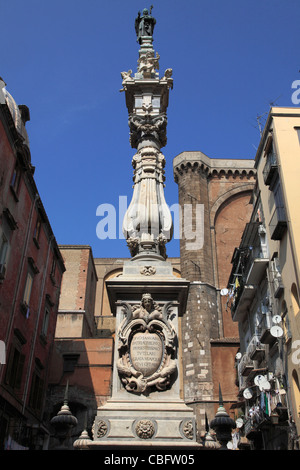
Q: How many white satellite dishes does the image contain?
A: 9